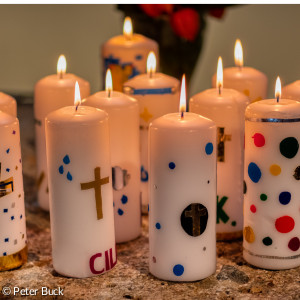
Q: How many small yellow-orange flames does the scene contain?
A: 9